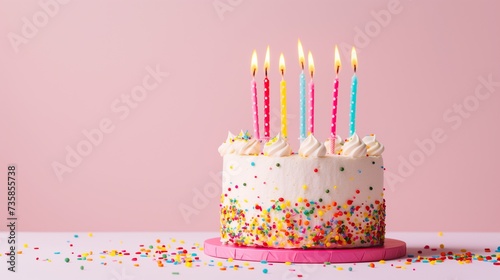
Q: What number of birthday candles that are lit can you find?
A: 7